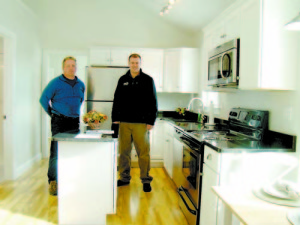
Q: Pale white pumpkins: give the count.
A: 0